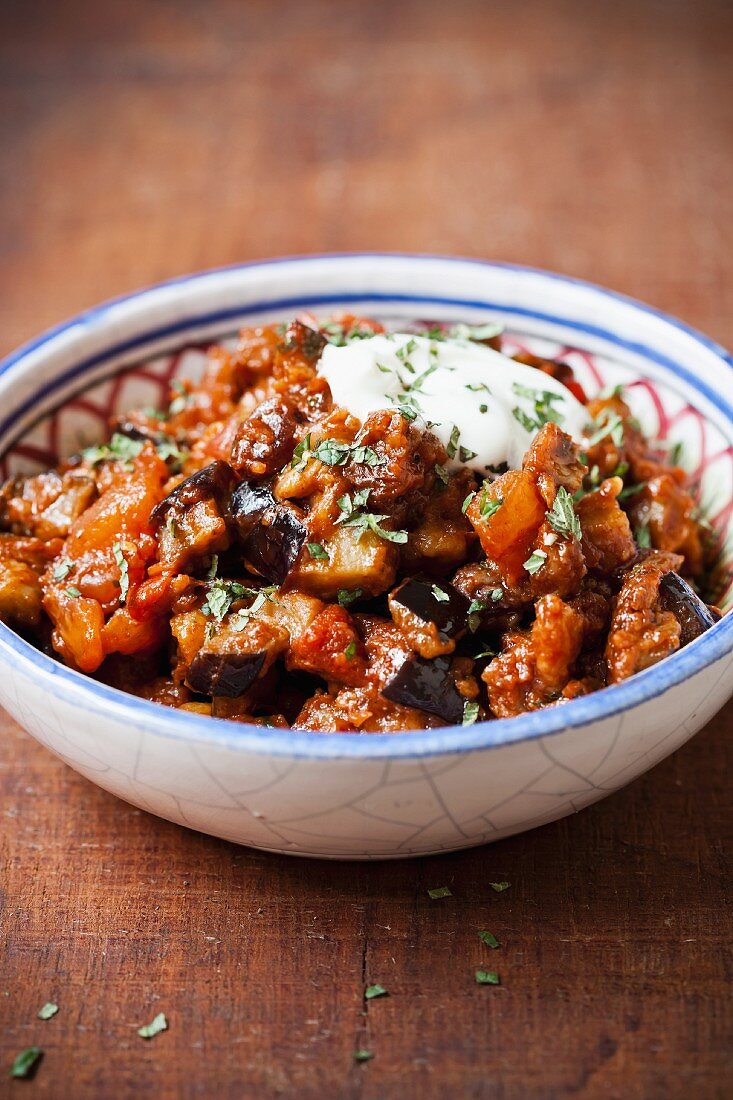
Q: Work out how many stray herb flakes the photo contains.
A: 9